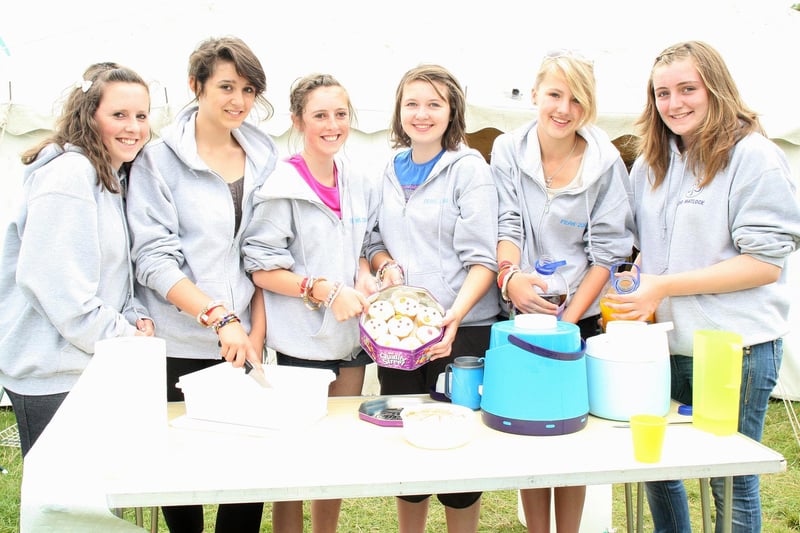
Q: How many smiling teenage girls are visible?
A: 6